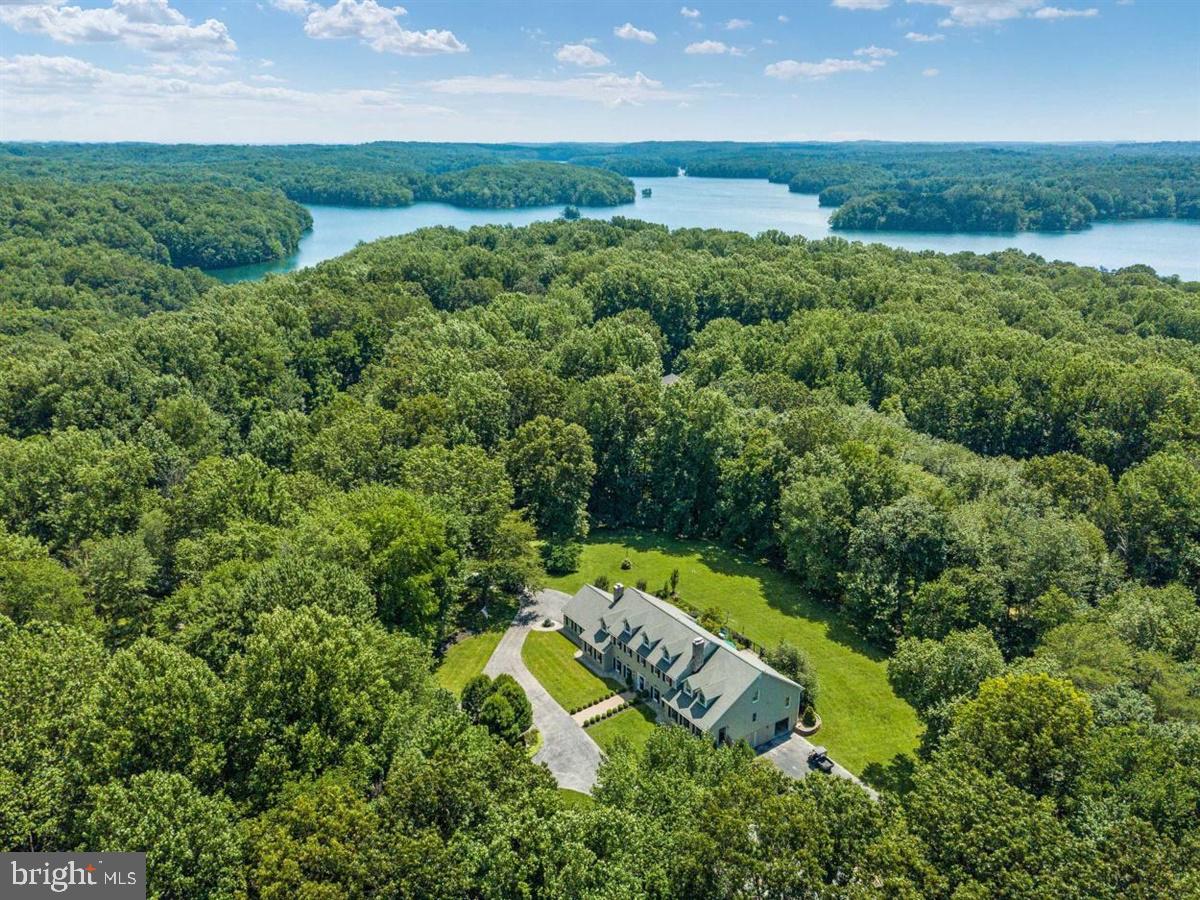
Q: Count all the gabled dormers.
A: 6